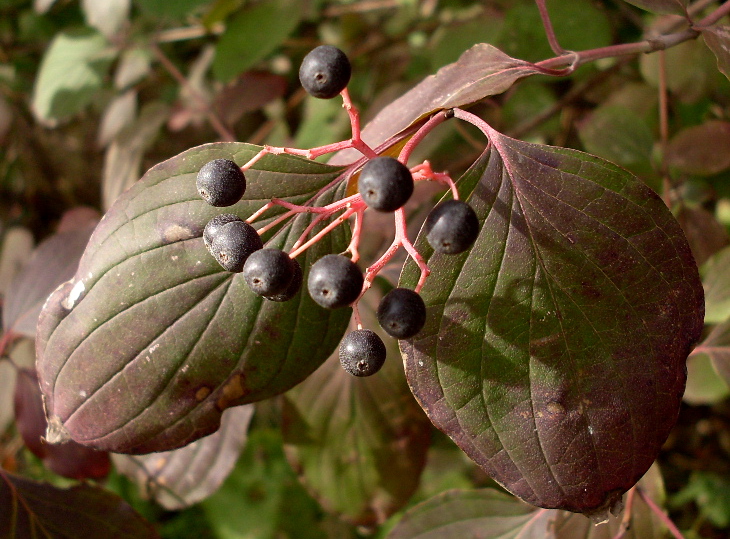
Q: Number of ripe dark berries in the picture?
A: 11